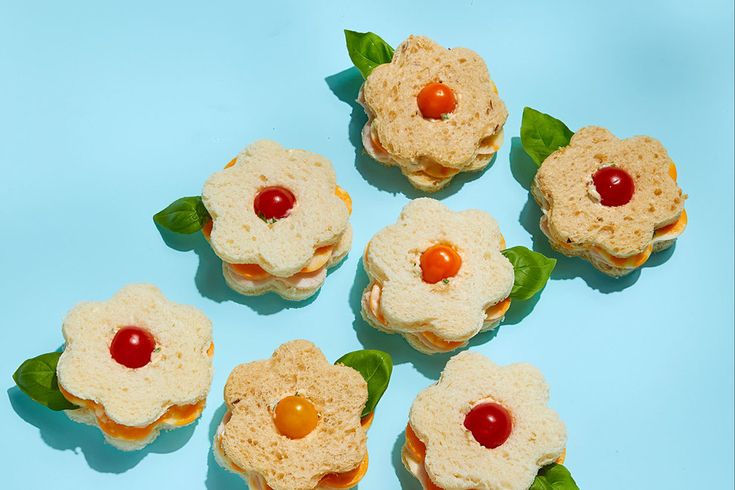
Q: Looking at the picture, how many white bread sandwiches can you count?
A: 4